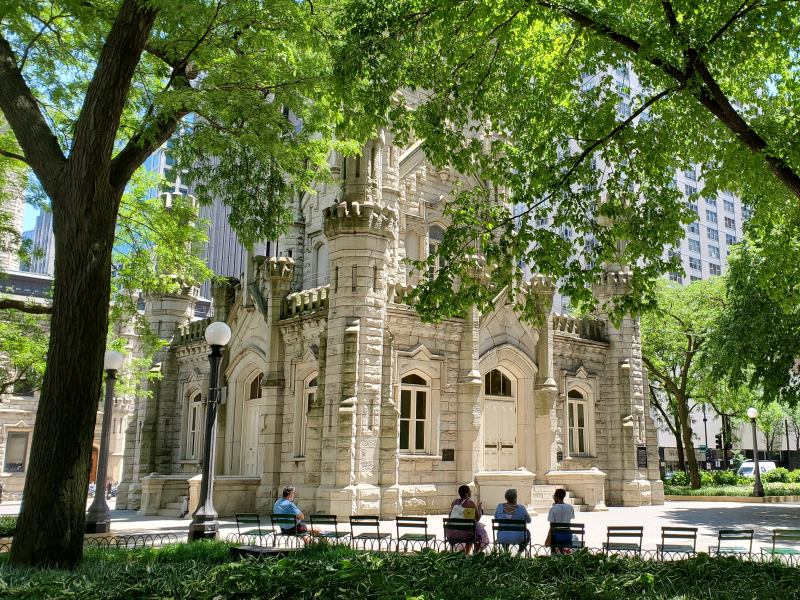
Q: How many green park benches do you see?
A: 12